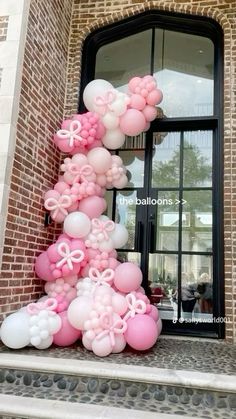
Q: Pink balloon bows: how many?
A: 10